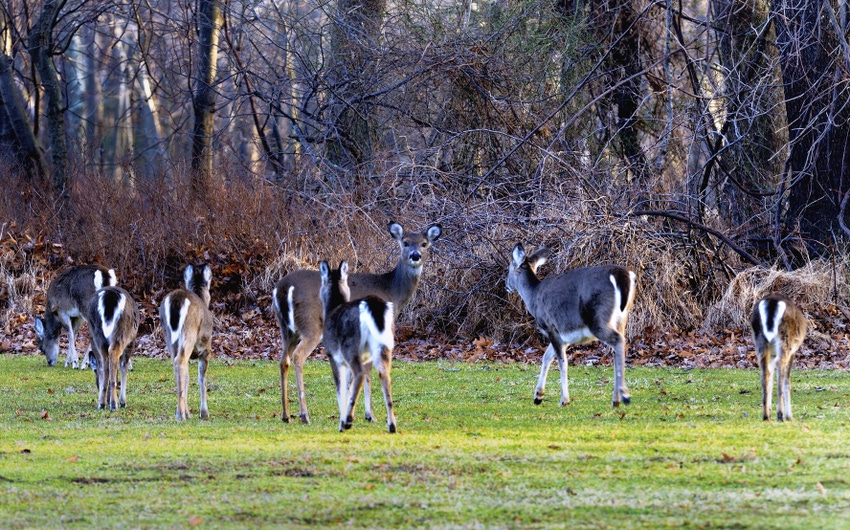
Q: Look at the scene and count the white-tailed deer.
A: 7